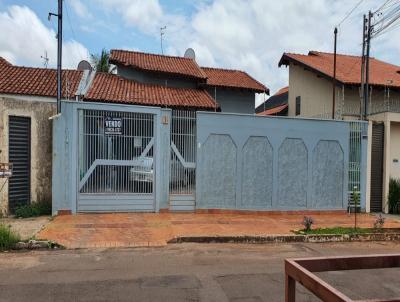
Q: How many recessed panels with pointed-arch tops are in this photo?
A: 4